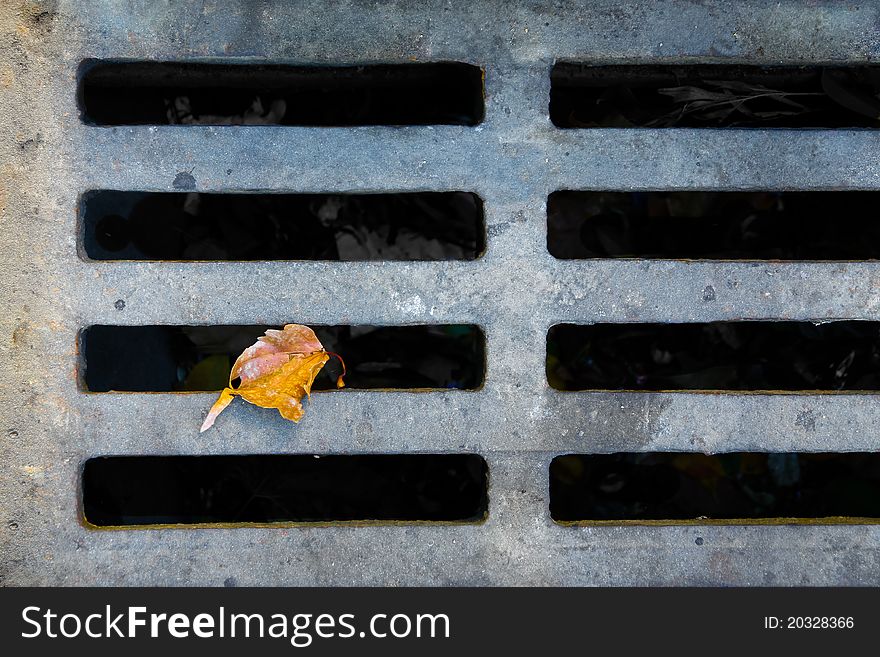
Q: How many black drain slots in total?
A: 8